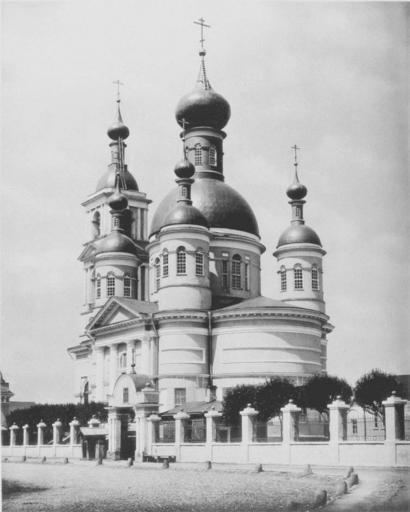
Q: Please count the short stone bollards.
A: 14